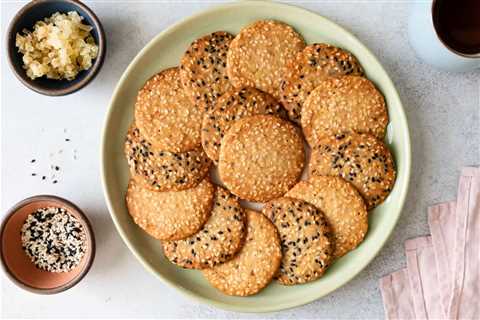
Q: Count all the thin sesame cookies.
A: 14